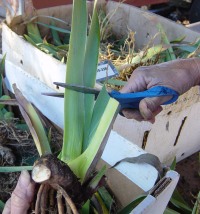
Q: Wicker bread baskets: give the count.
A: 0